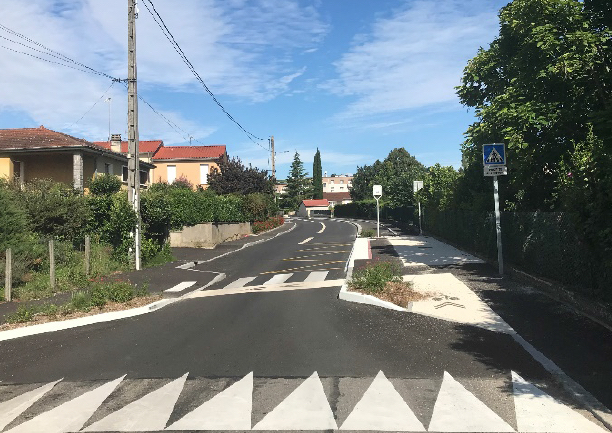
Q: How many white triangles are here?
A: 8